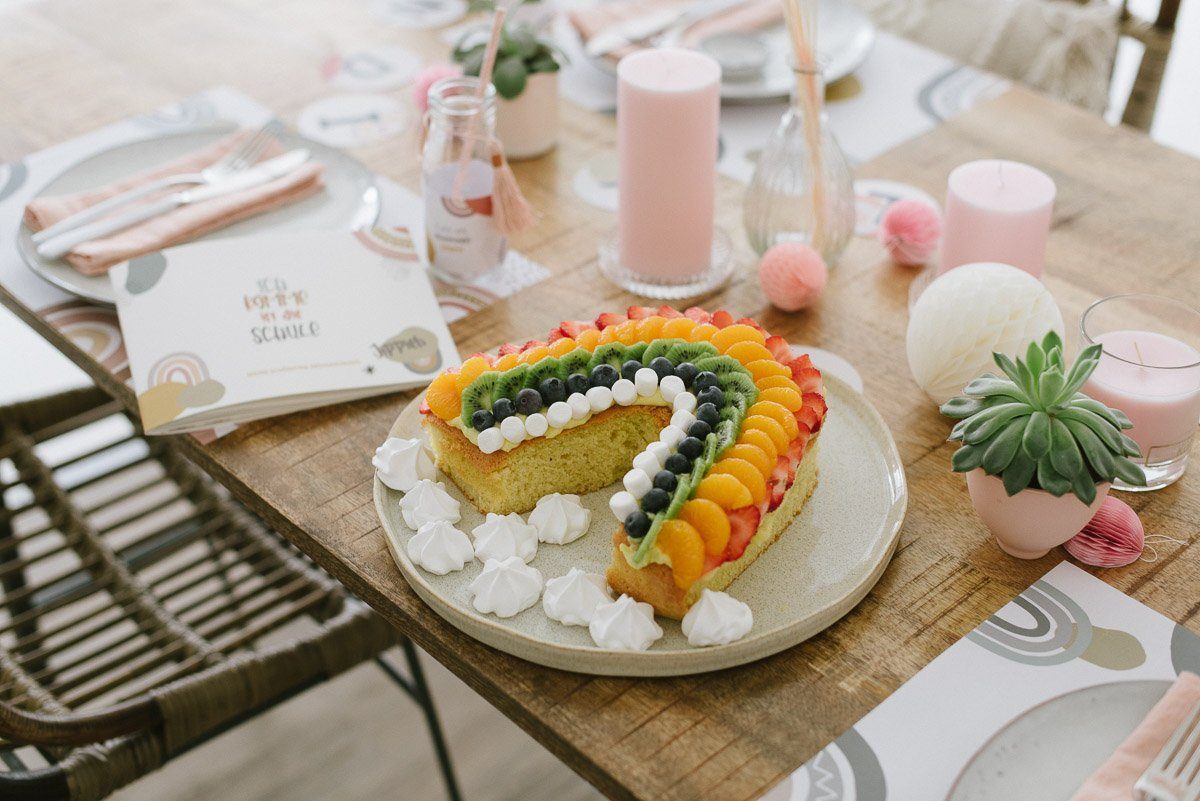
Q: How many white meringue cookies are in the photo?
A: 9